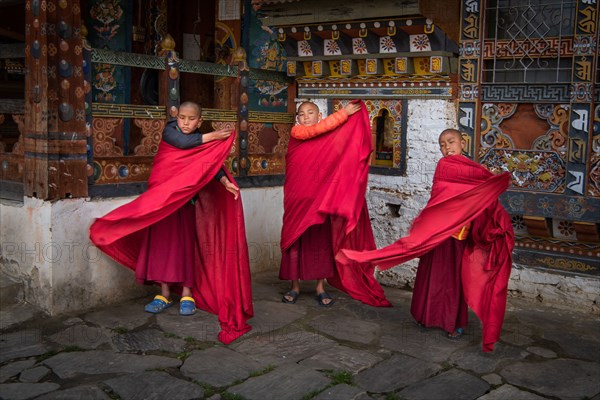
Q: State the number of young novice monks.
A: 3